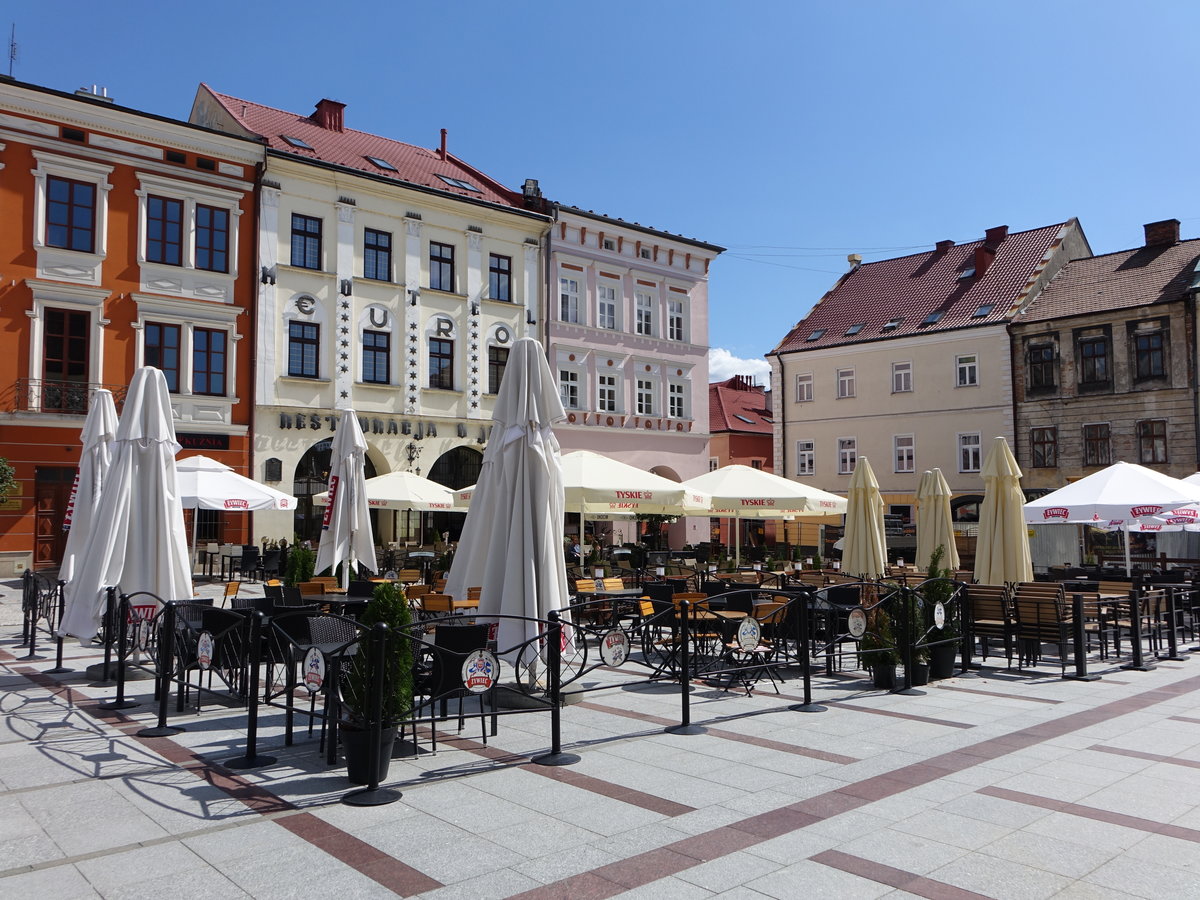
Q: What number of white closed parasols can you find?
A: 4